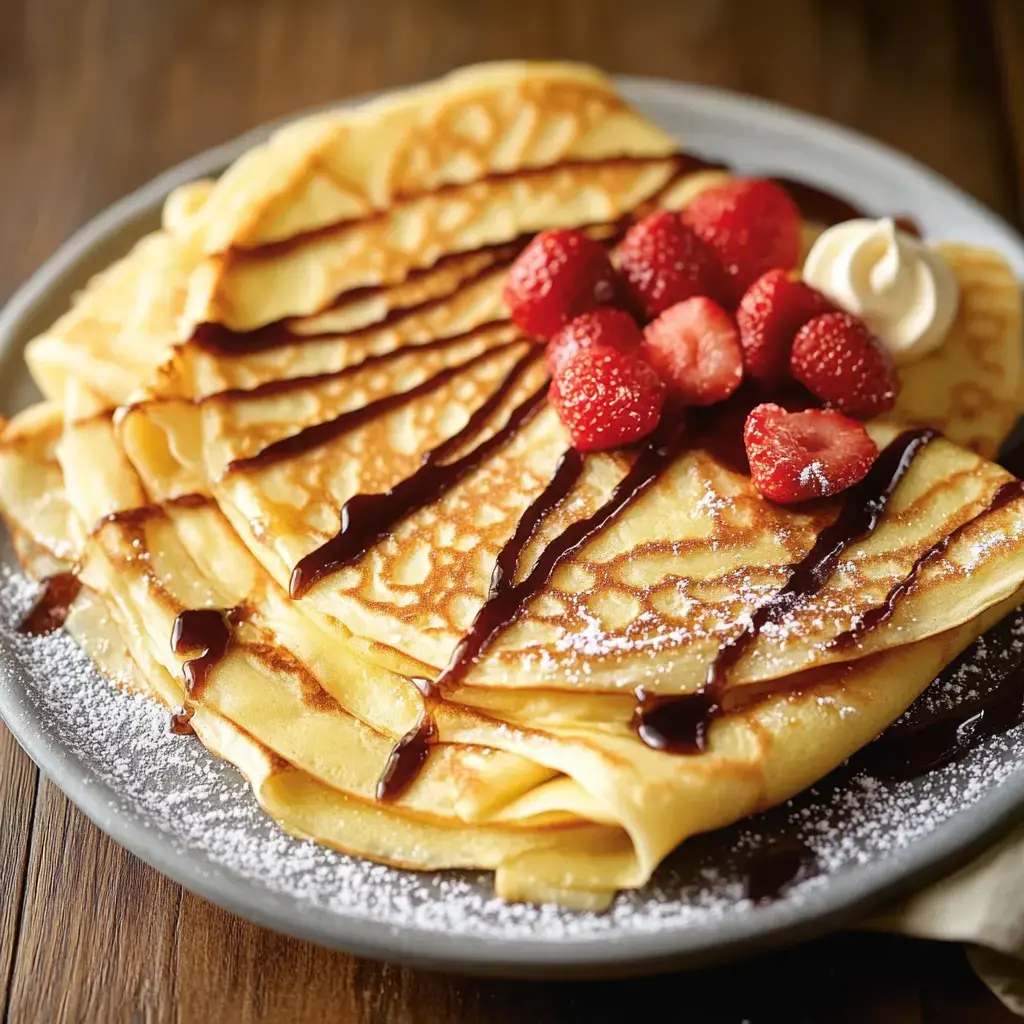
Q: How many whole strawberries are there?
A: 7